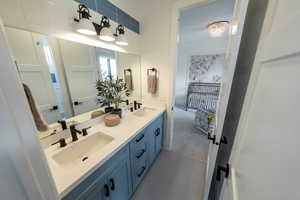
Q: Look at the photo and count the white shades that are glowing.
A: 3